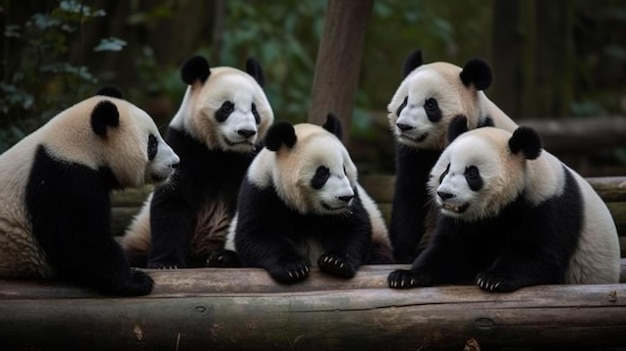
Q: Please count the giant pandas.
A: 5